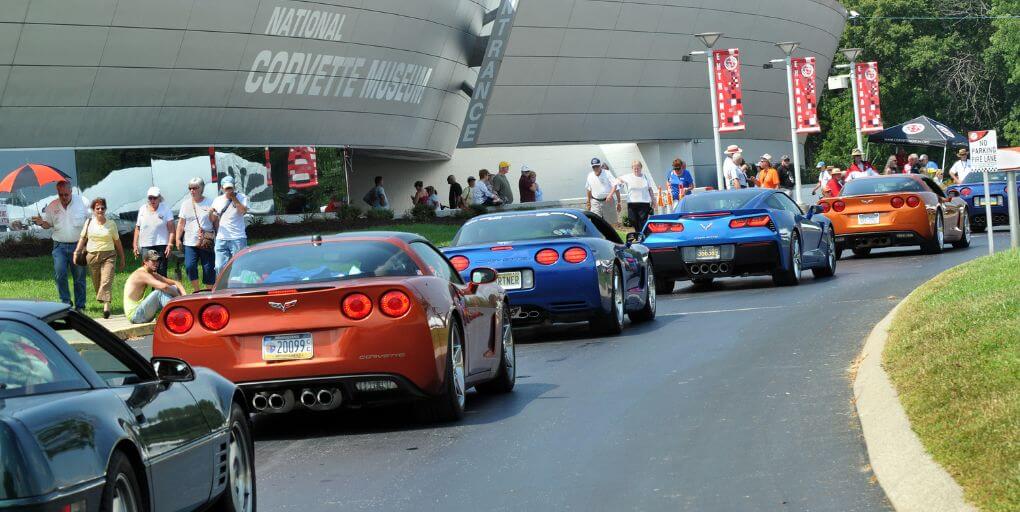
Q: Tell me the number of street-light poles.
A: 3